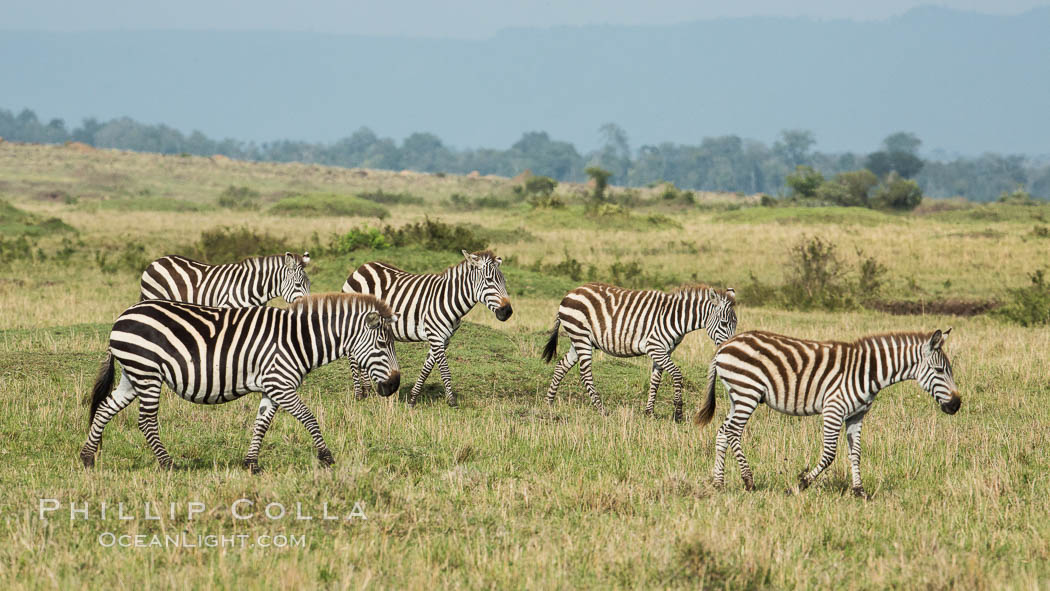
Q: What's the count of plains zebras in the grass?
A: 5